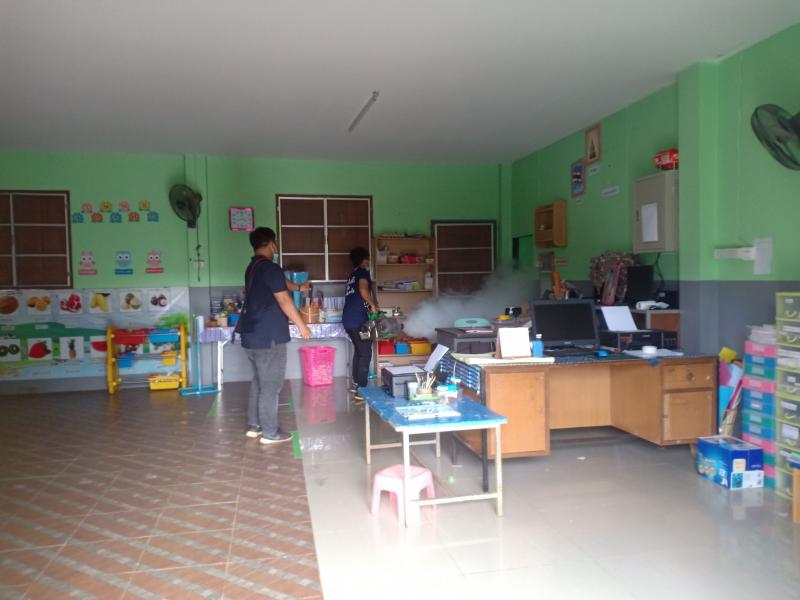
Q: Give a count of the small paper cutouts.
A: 12